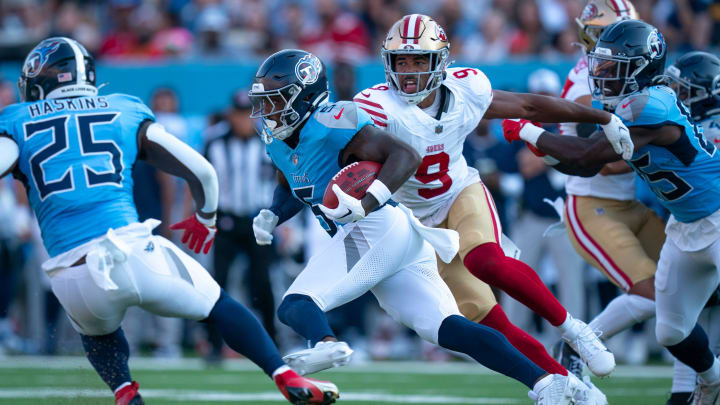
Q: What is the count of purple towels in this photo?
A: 0